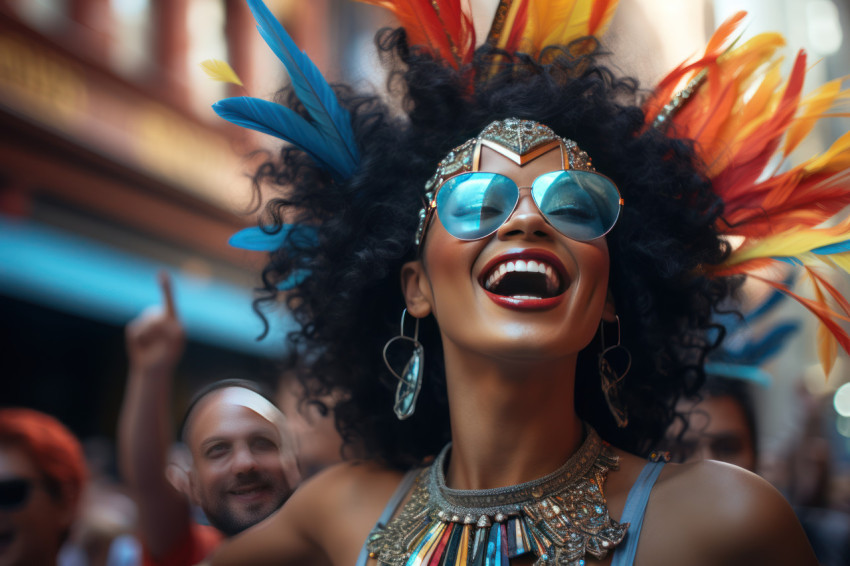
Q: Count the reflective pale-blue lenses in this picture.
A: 2